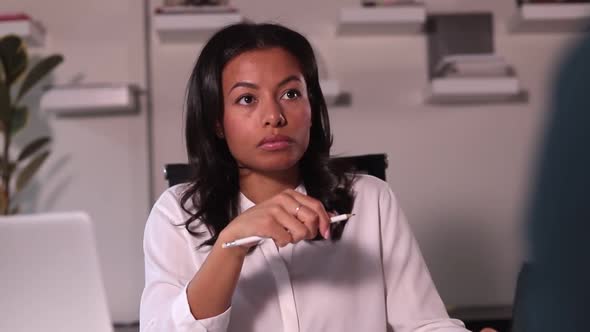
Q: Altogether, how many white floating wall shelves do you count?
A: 7